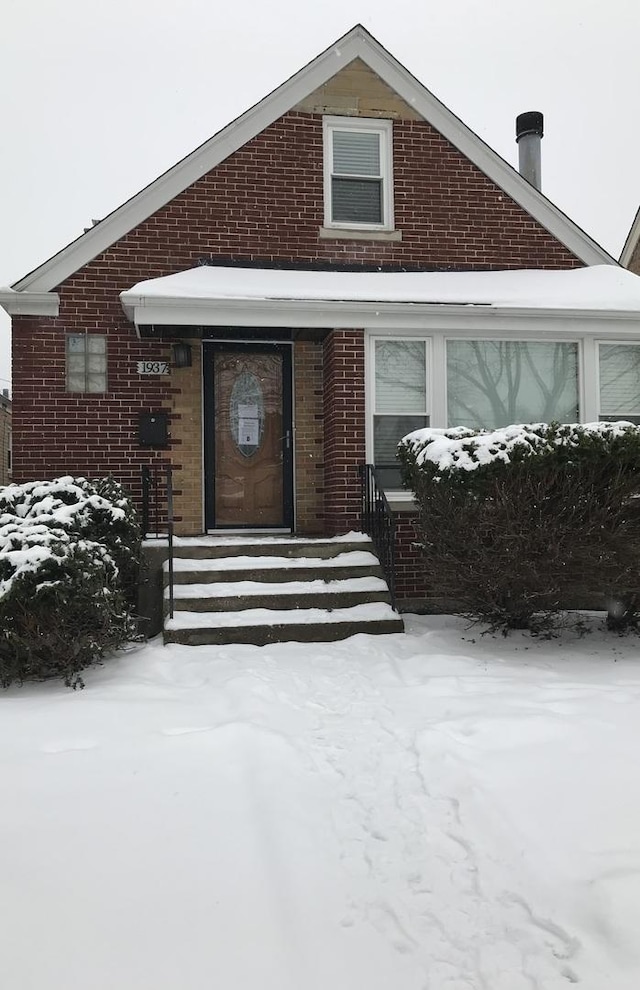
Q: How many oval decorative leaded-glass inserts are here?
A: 1